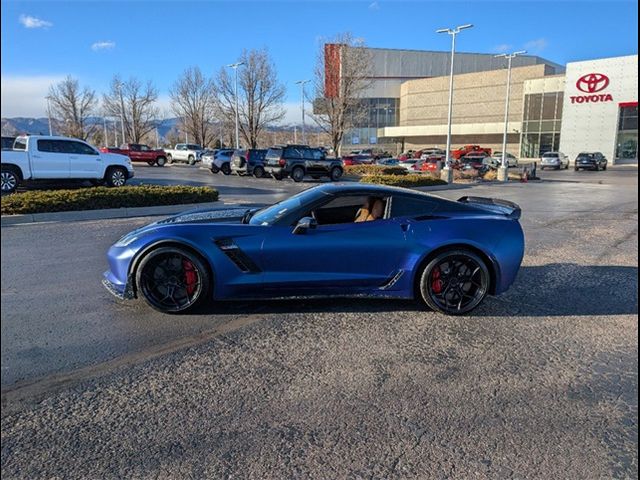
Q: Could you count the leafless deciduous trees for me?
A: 5